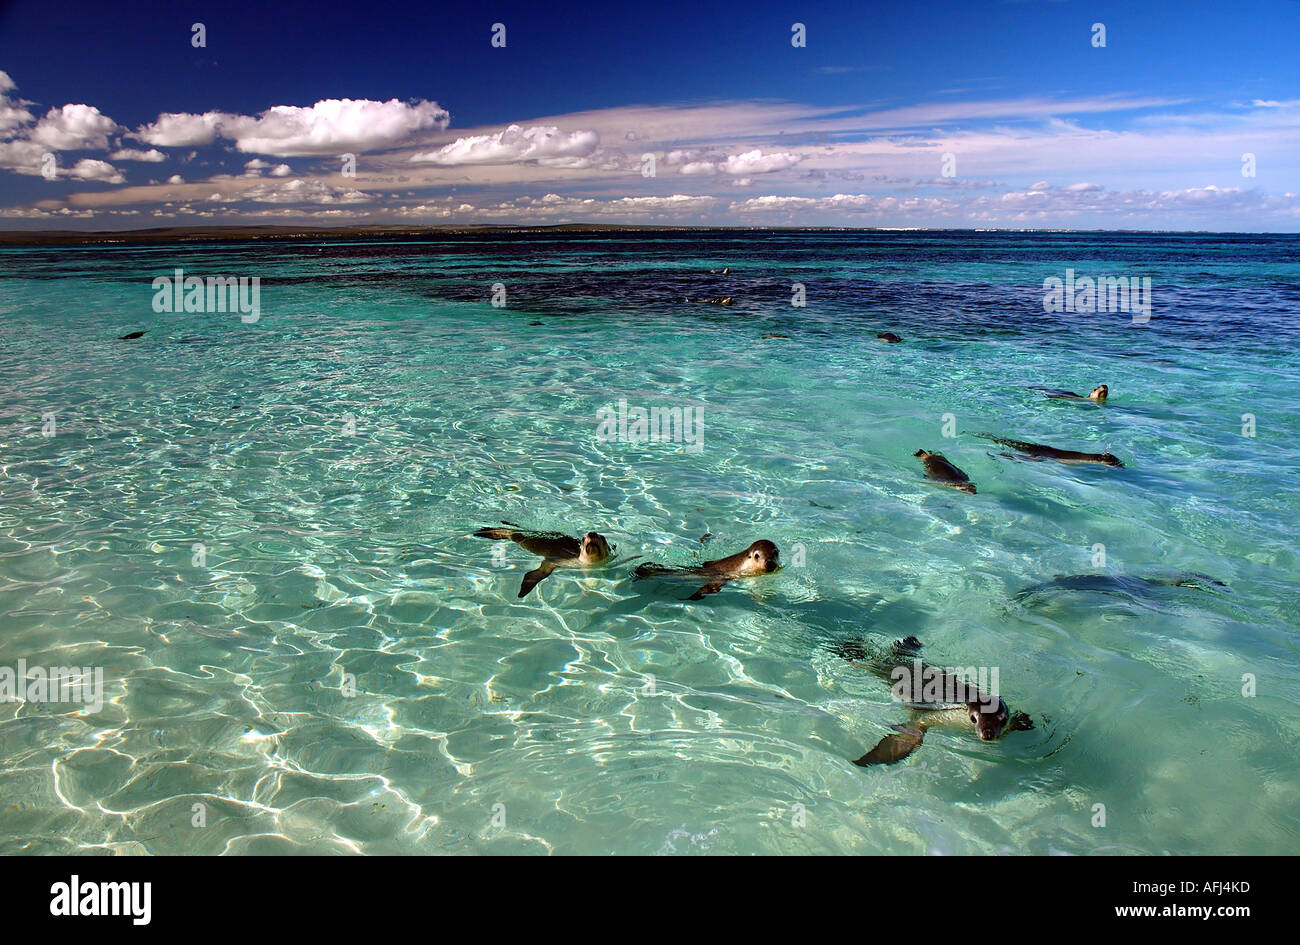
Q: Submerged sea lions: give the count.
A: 1